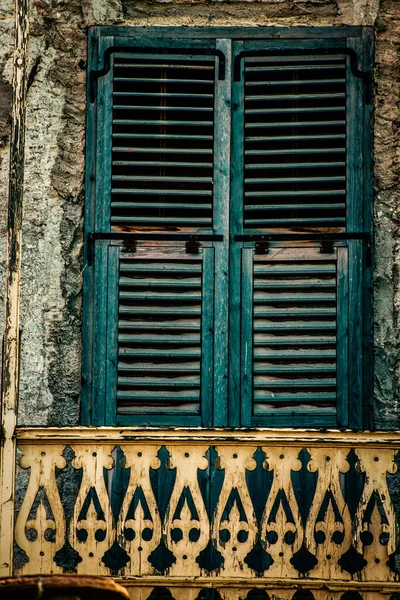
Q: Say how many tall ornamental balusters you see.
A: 8